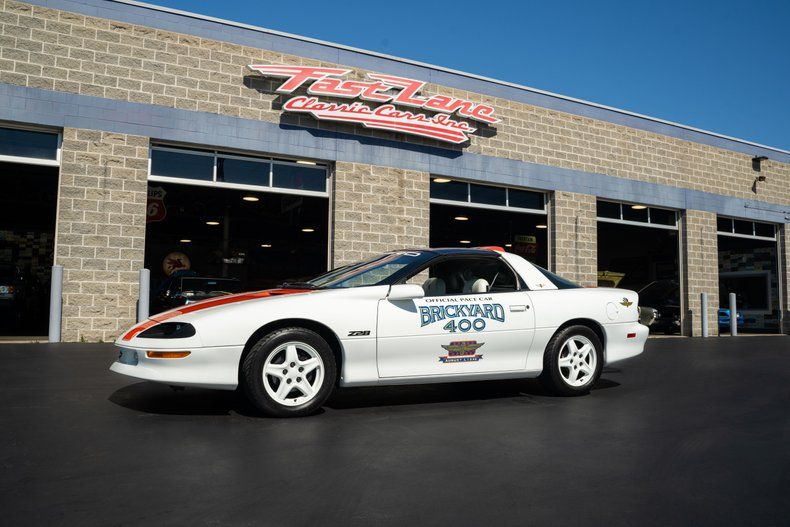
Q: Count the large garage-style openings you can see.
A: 5